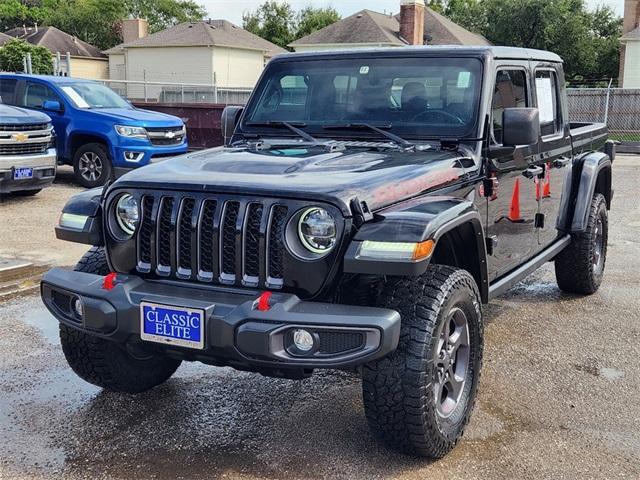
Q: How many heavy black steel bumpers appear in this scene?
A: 1